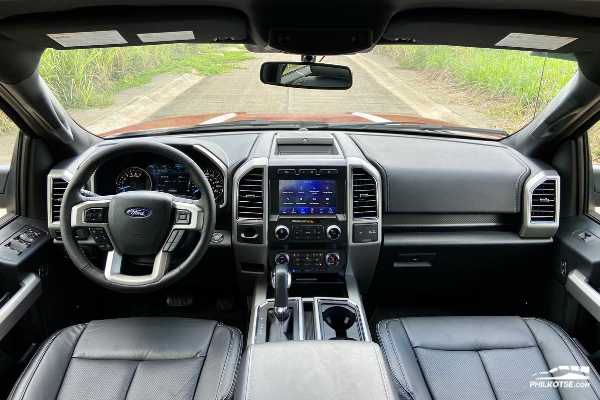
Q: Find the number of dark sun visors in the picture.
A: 2